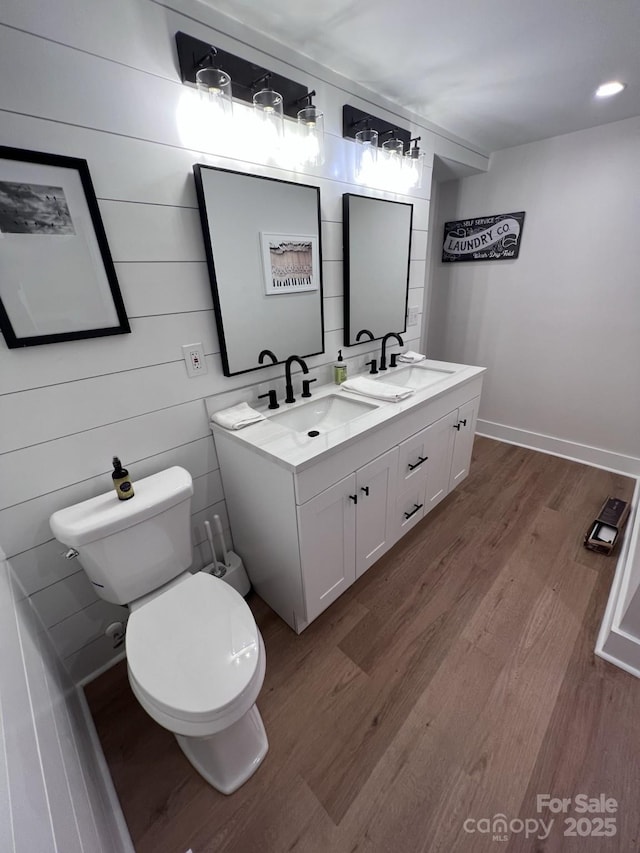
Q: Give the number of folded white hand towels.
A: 3